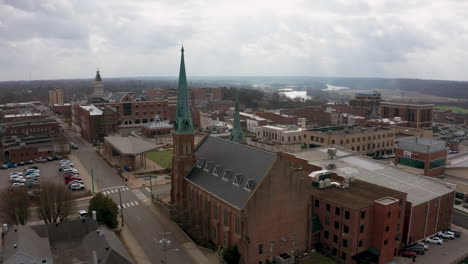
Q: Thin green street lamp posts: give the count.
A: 2